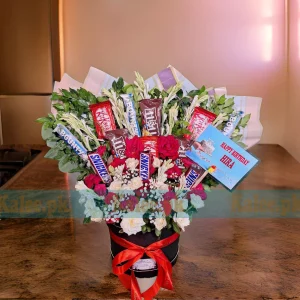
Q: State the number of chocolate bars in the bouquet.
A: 12